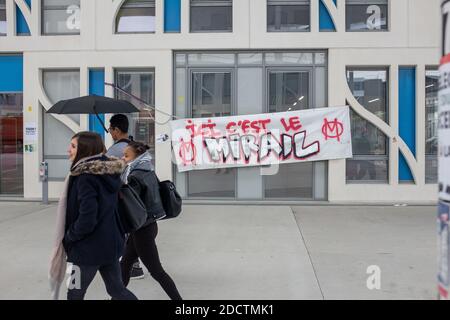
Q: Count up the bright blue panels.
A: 6